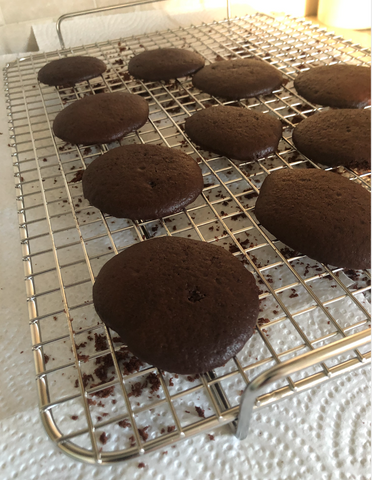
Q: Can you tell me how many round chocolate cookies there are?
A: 10